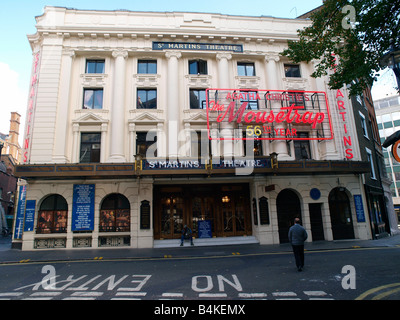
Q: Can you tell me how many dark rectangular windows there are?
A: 15